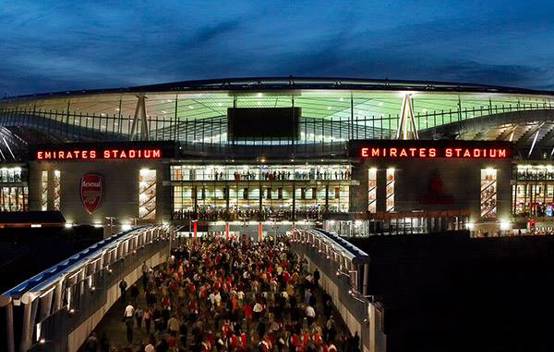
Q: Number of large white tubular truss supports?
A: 2